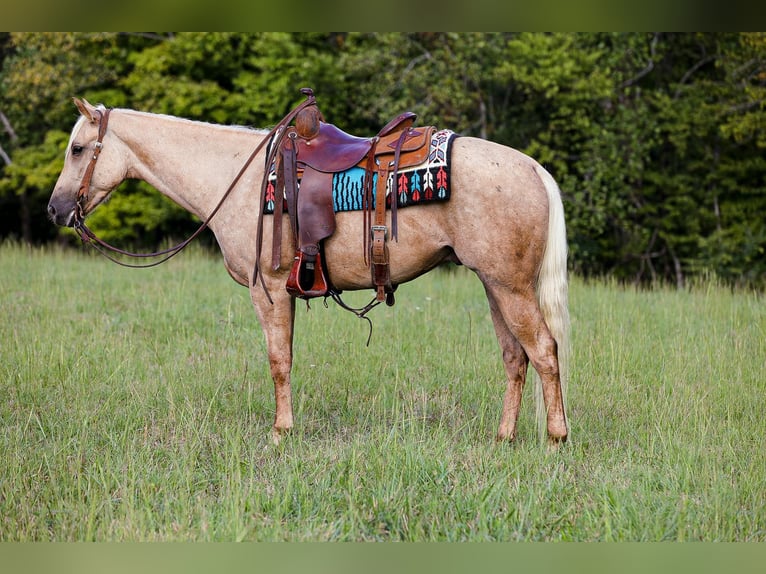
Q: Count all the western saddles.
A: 1